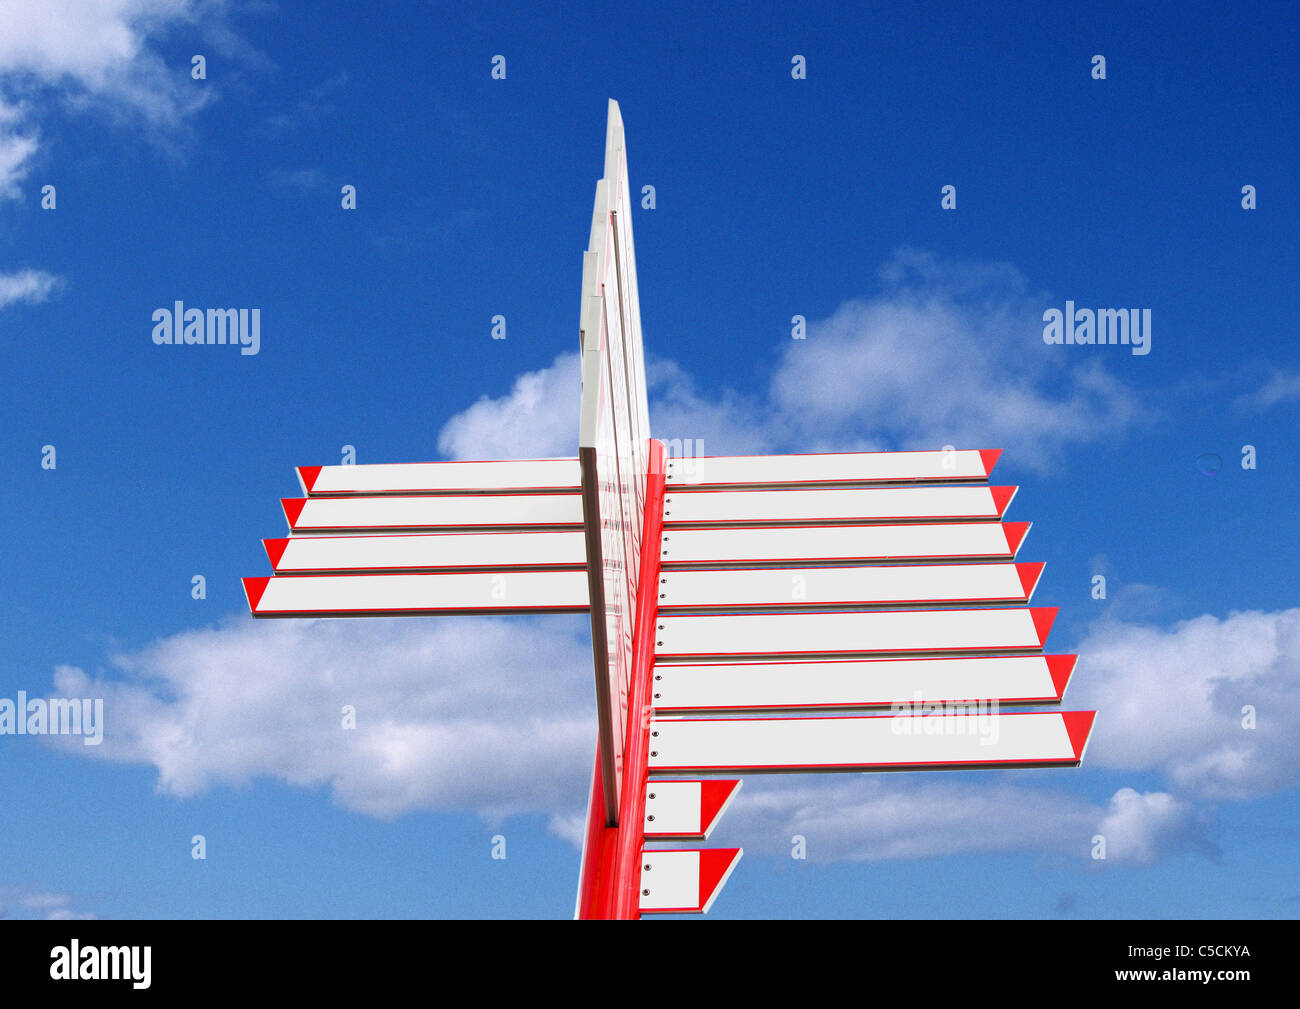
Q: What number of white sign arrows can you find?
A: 13